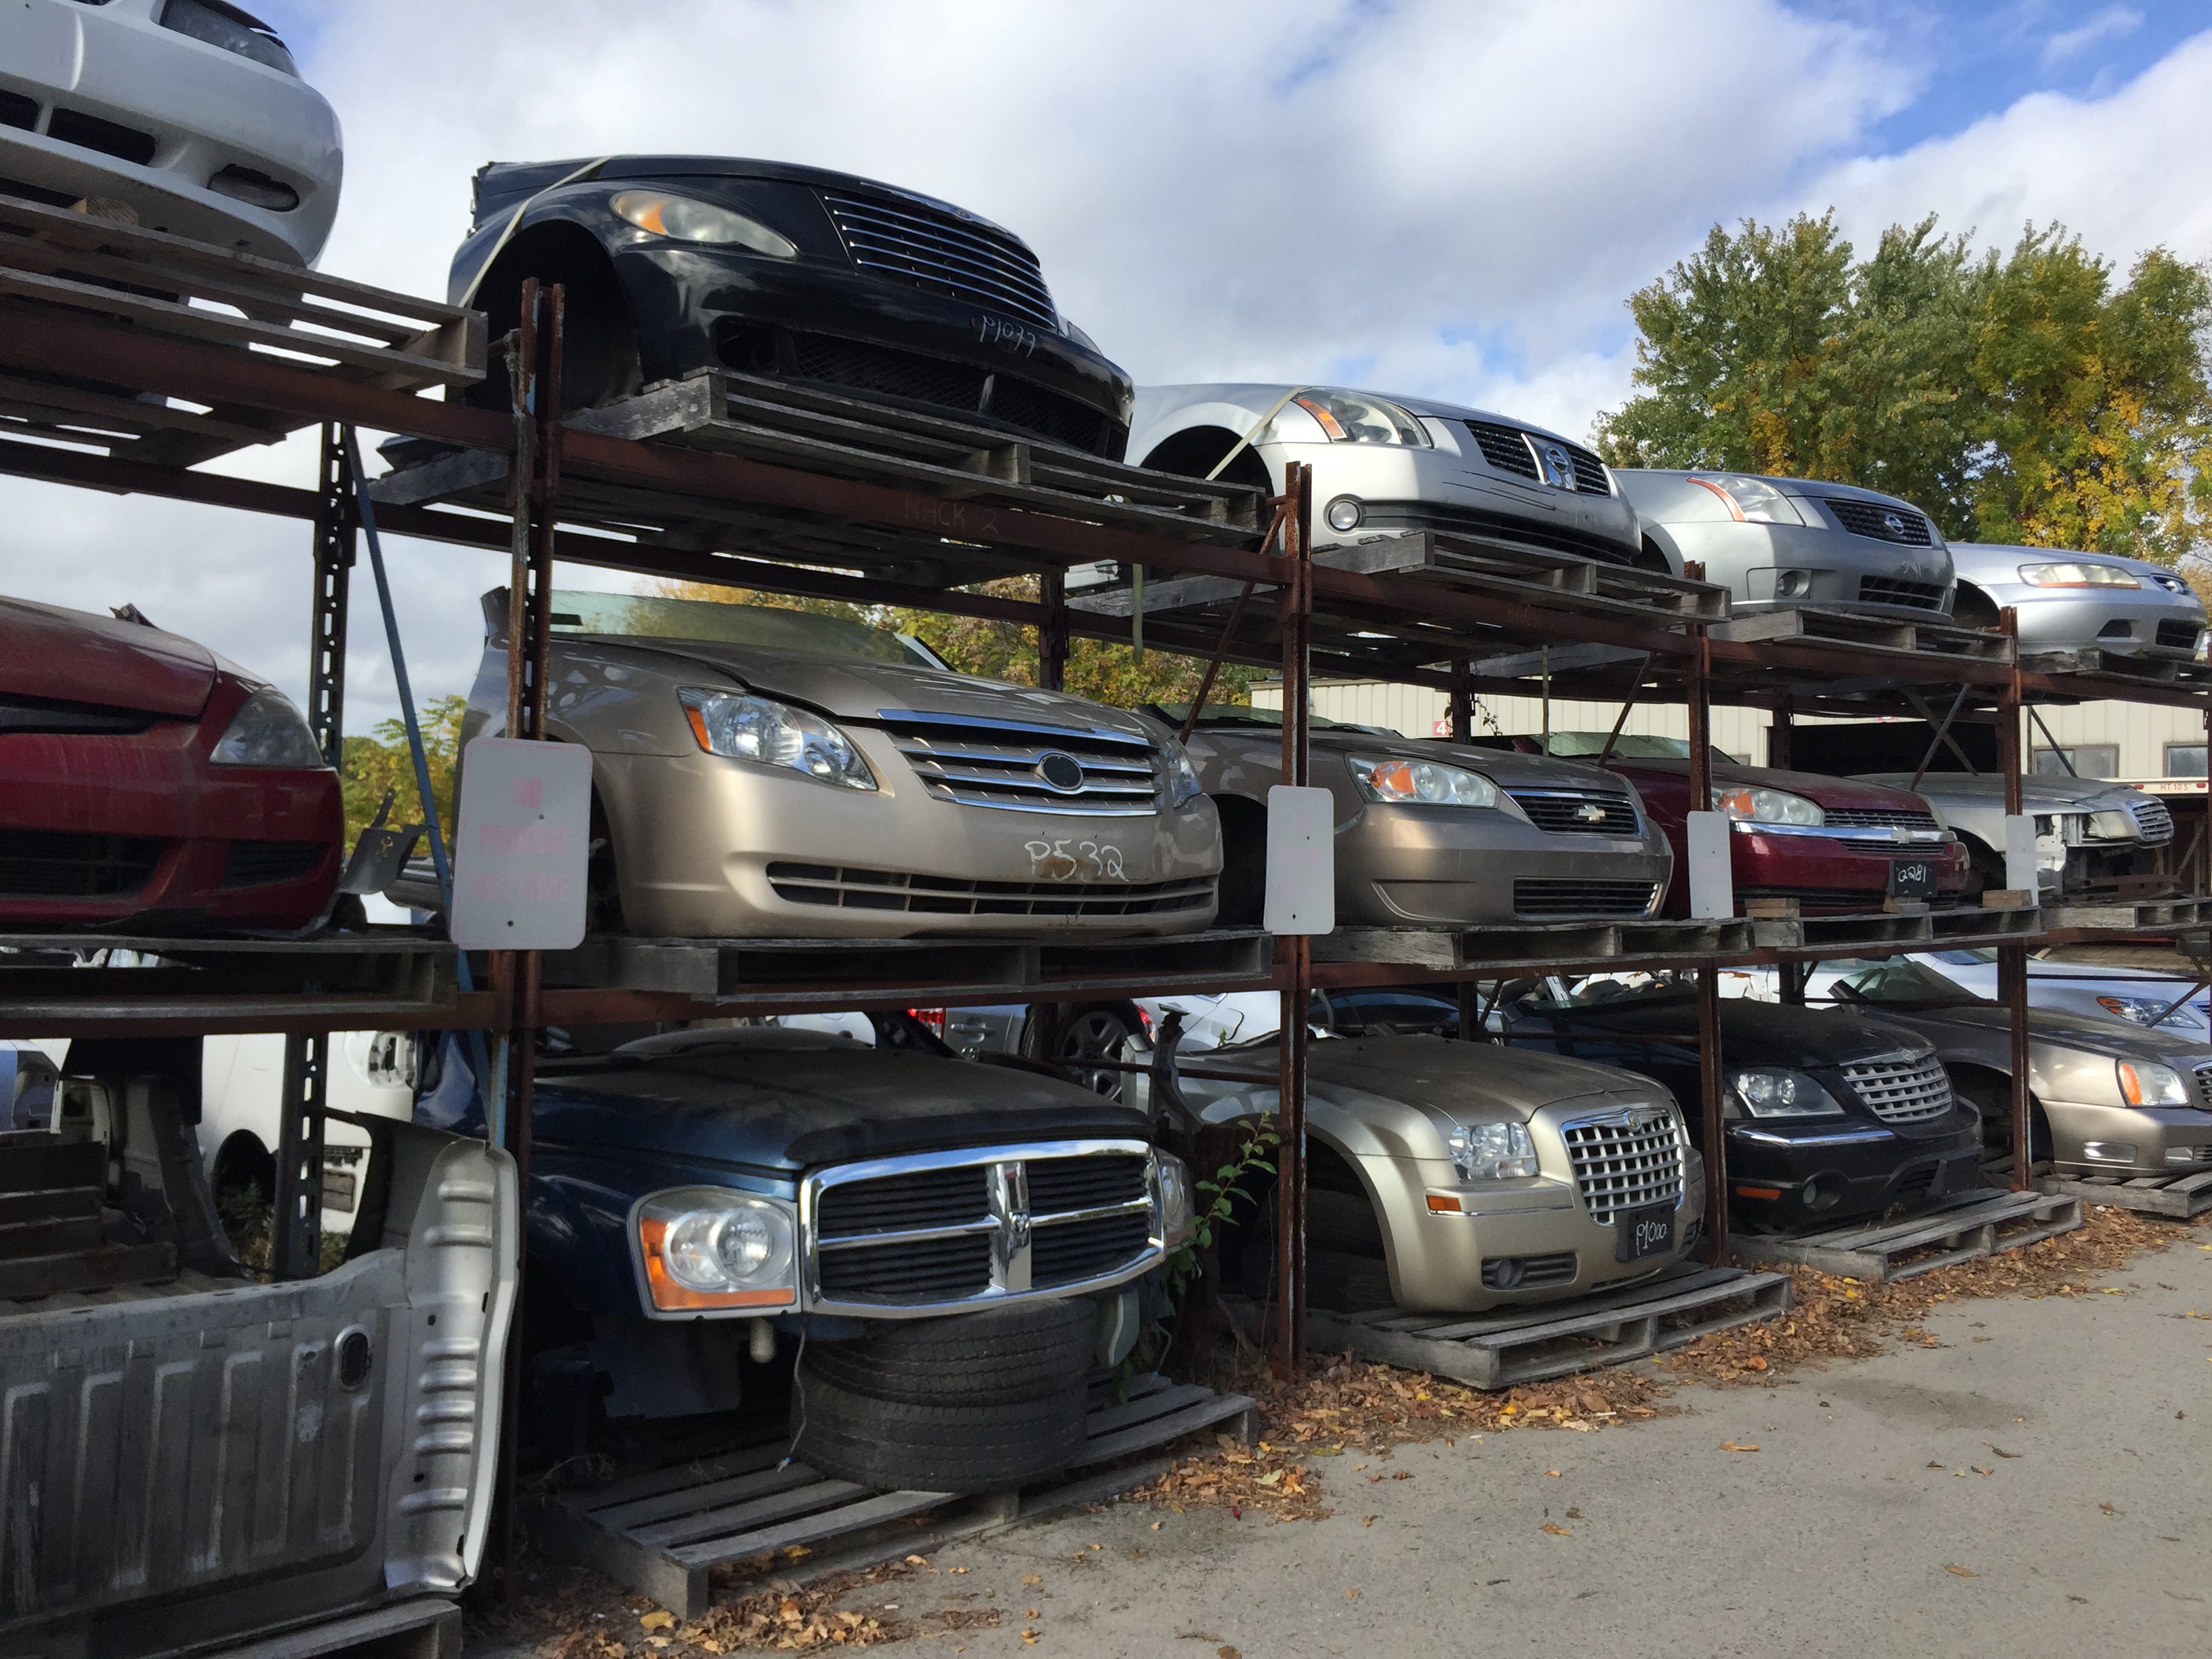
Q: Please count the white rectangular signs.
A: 4